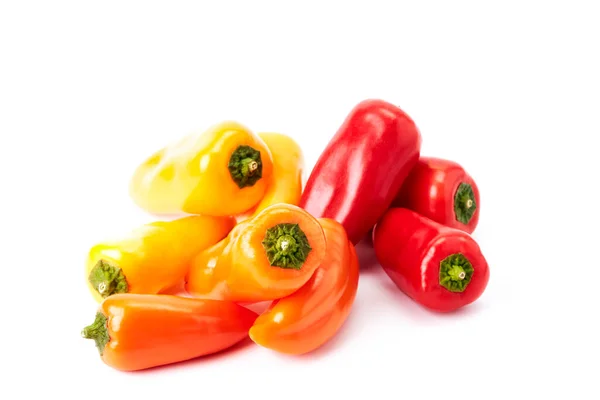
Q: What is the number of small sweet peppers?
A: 9